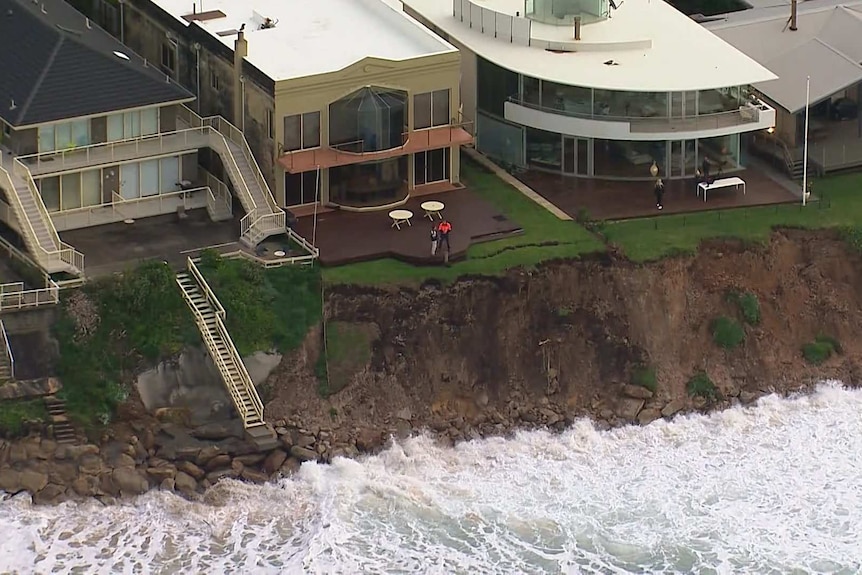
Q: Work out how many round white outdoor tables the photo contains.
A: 2